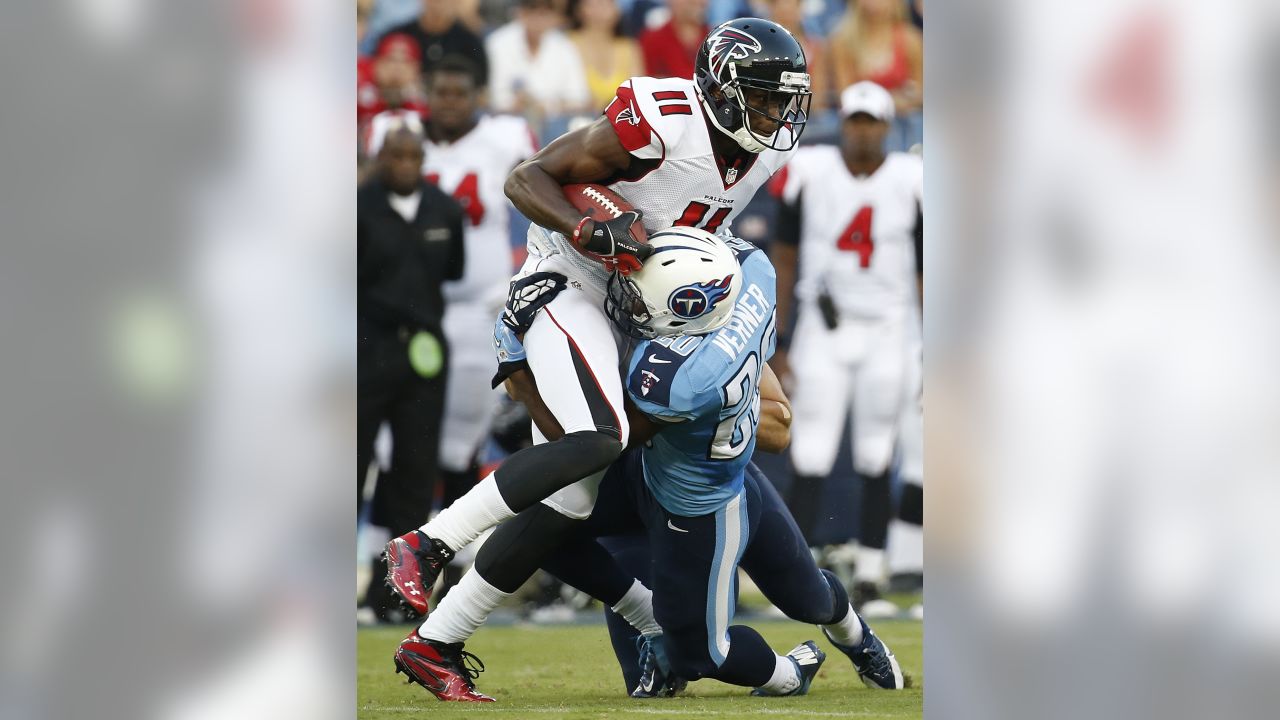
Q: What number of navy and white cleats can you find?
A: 3